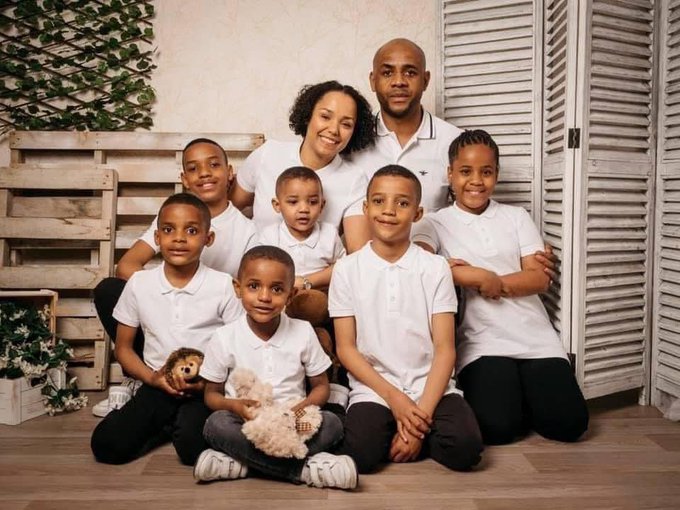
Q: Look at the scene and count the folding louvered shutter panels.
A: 4